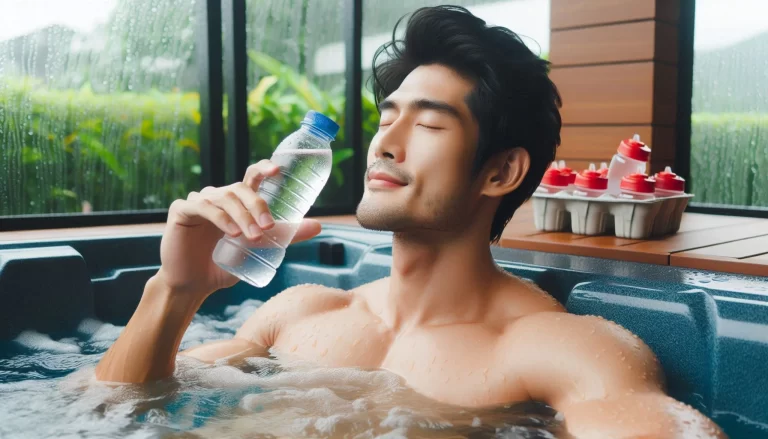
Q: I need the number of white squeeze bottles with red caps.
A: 7